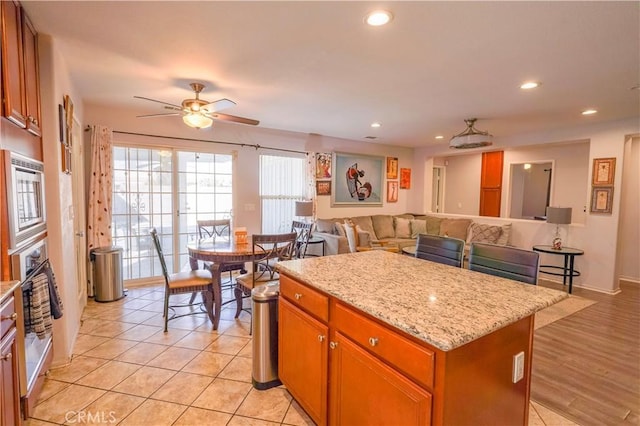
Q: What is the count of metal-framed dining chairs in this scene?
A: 4